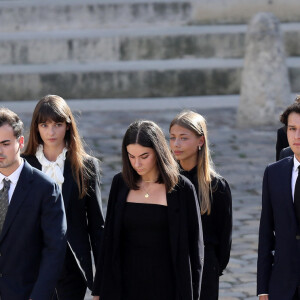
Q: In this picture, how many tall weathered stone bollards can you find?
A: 1